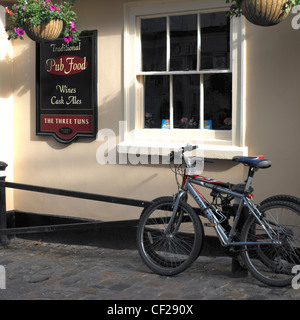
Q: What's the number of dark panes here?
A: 6